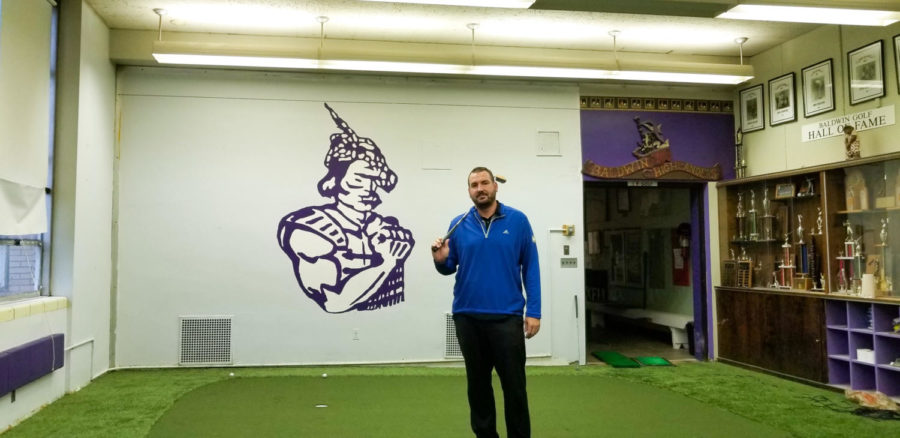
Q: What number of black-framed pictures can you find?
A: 5